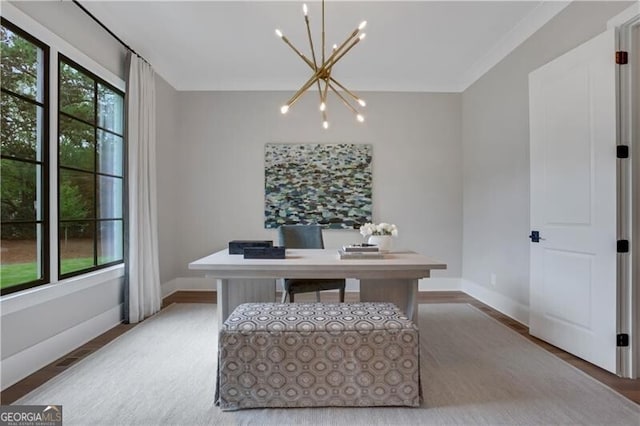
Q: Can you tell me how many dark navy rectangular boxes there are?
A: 2